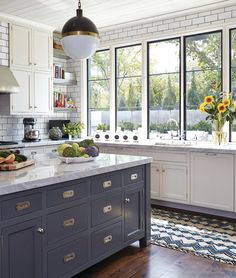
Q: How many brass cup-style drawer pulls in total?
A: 8